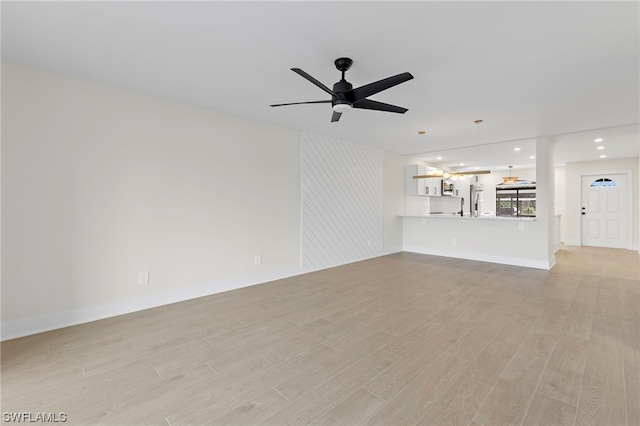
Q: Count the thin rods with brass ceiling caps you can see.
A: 2